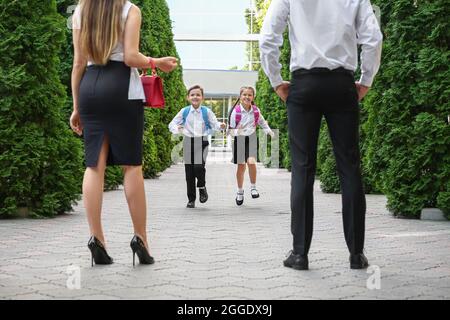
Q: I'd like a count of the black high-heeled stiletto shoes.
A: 2